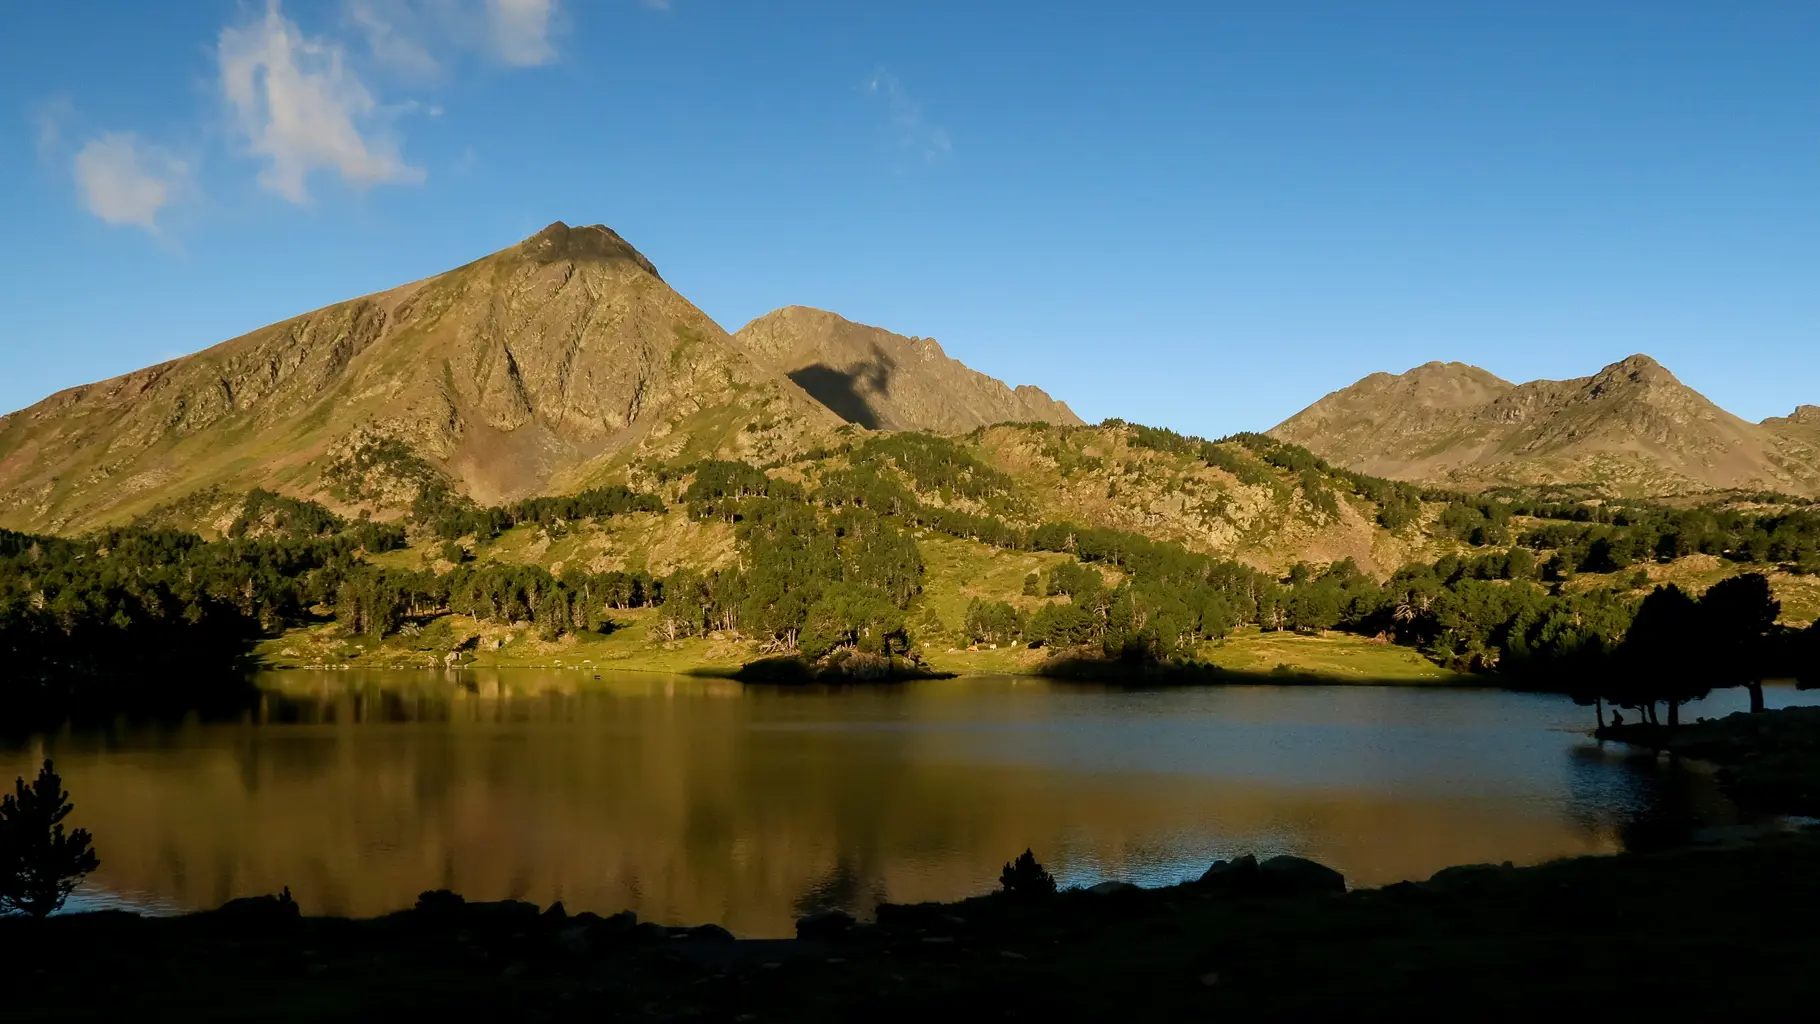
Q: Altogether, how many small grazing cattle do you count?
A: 5